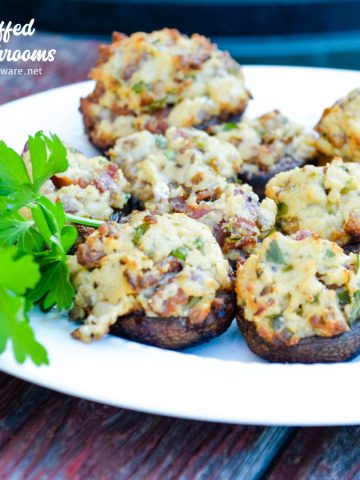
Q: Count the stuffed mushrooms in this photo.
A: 9